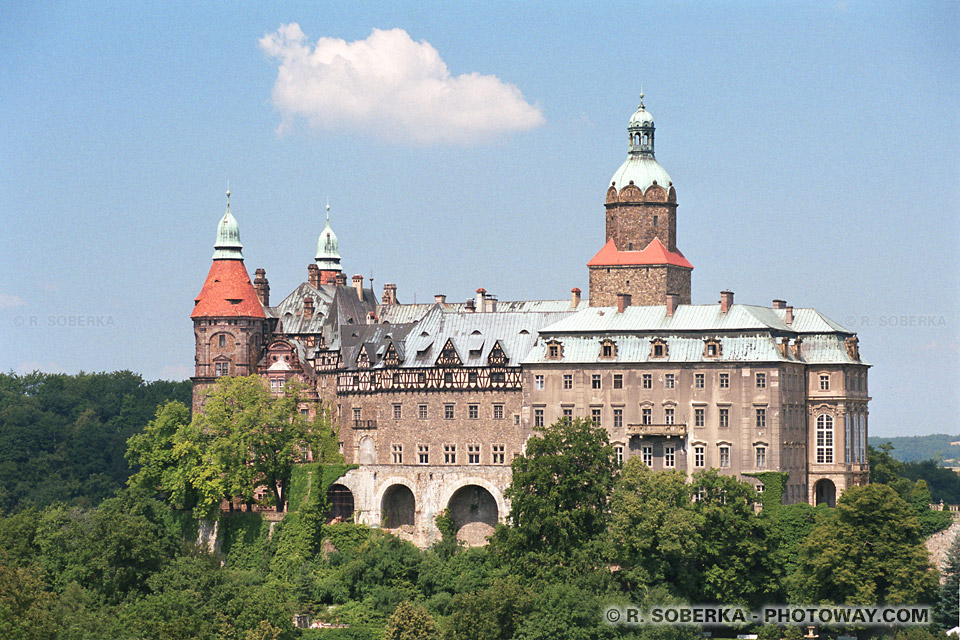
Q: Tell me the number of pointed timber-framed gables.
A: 4